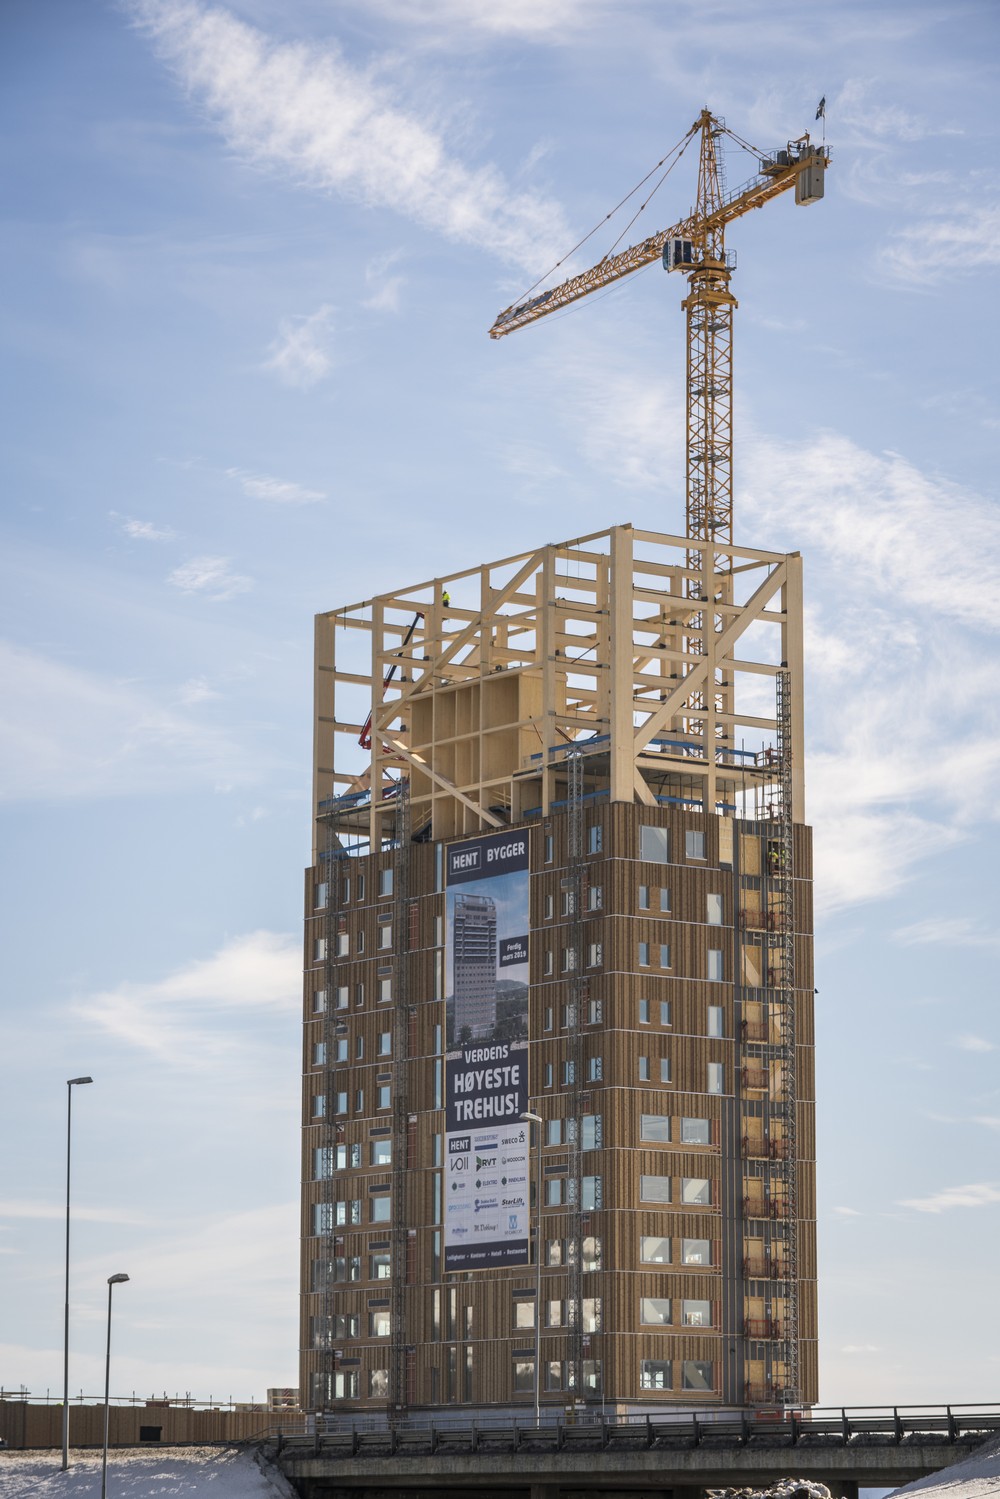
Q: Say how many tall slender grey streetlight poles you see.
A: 3